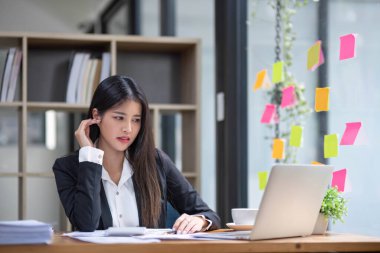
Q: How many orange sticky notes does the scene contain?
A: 4